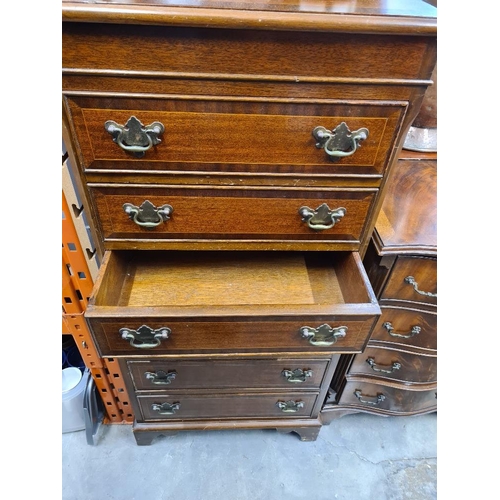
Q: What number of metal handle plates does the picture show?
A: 10